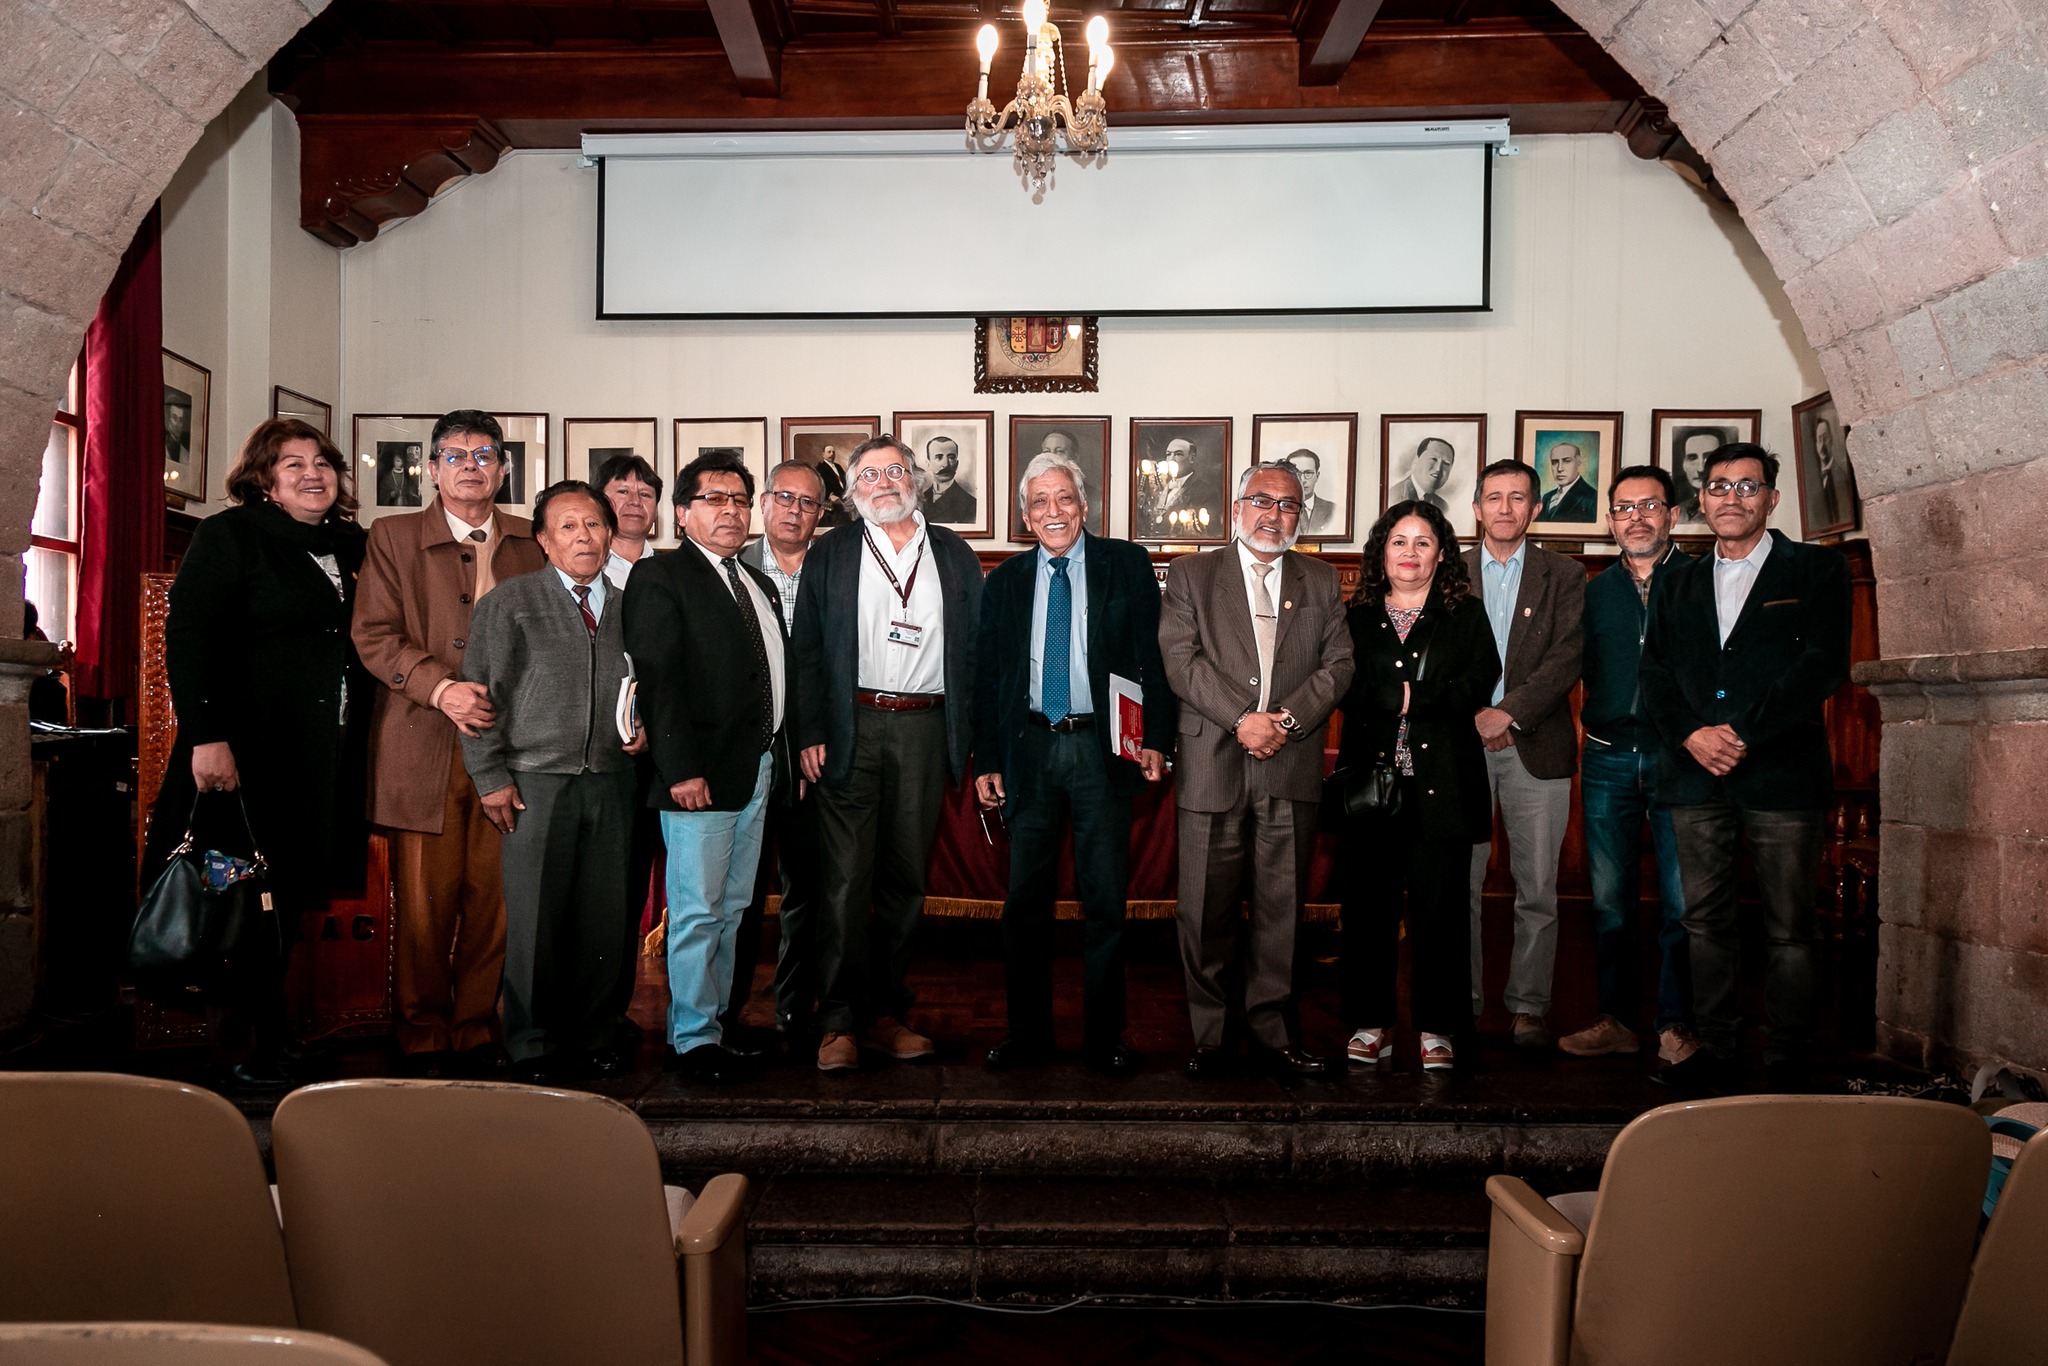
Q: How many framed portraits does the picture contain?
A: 15